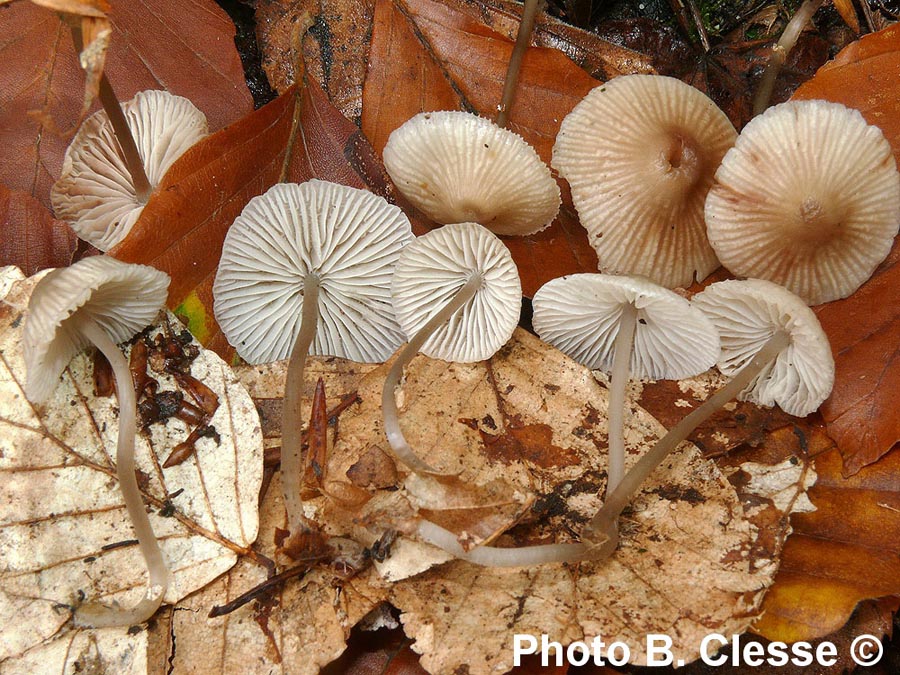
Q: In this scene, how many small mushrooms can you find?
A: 9